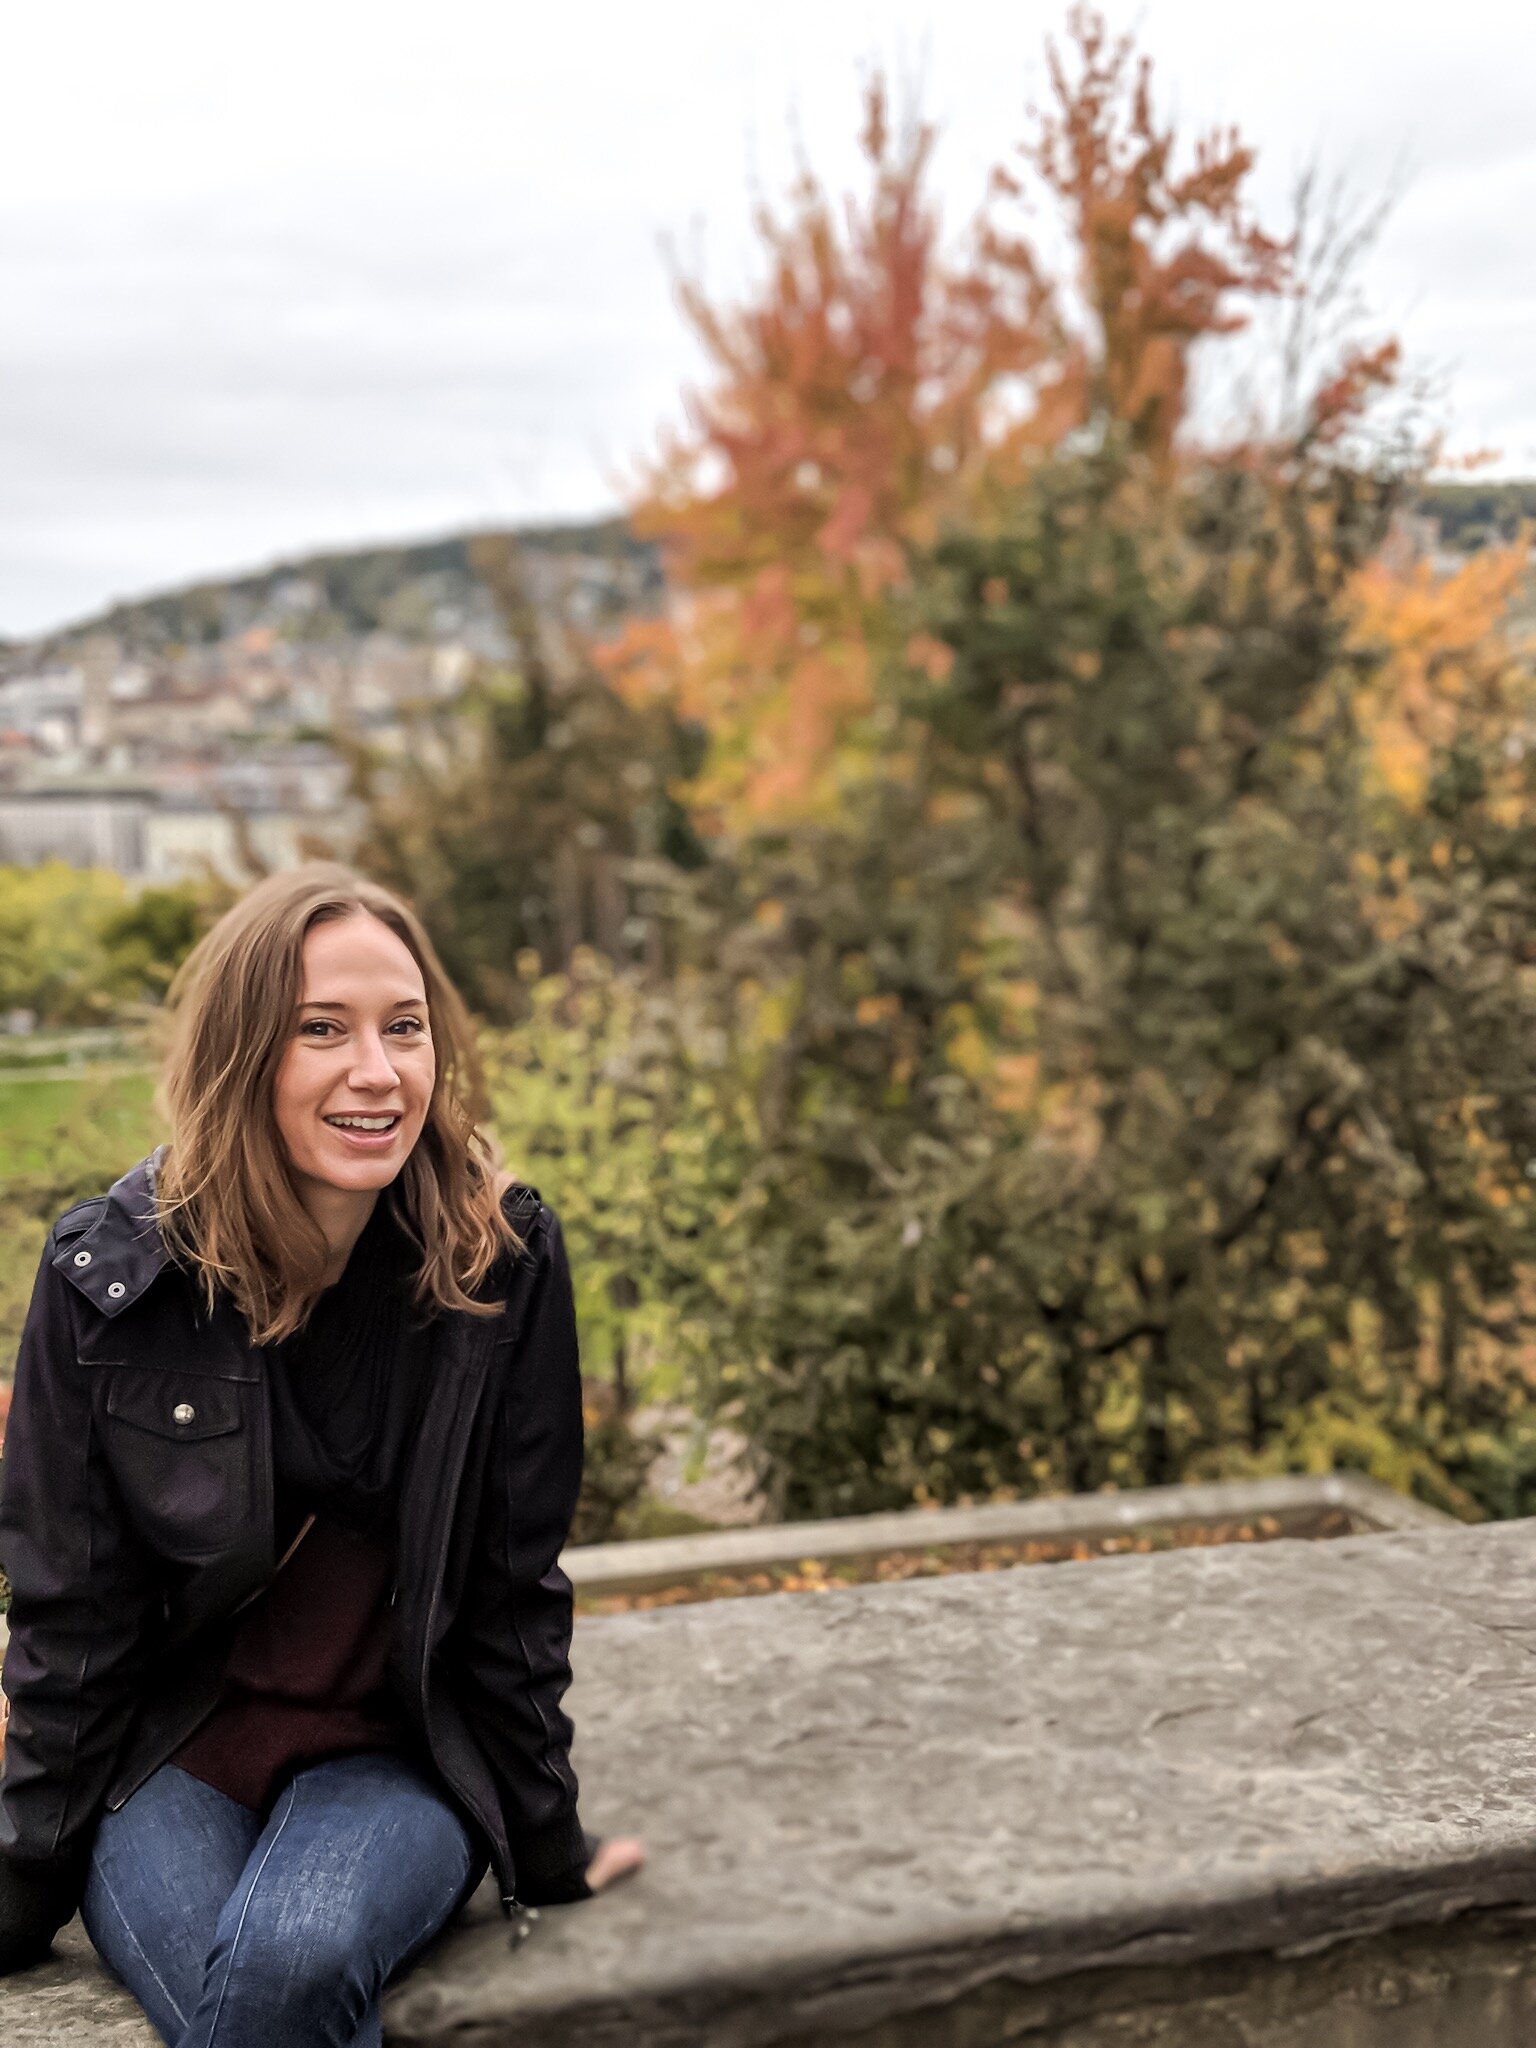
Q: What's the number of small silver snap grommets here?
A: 2